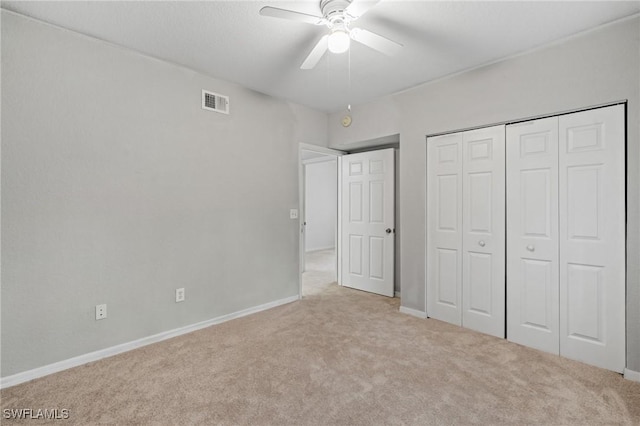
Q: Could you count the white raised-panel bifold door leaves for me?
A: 4